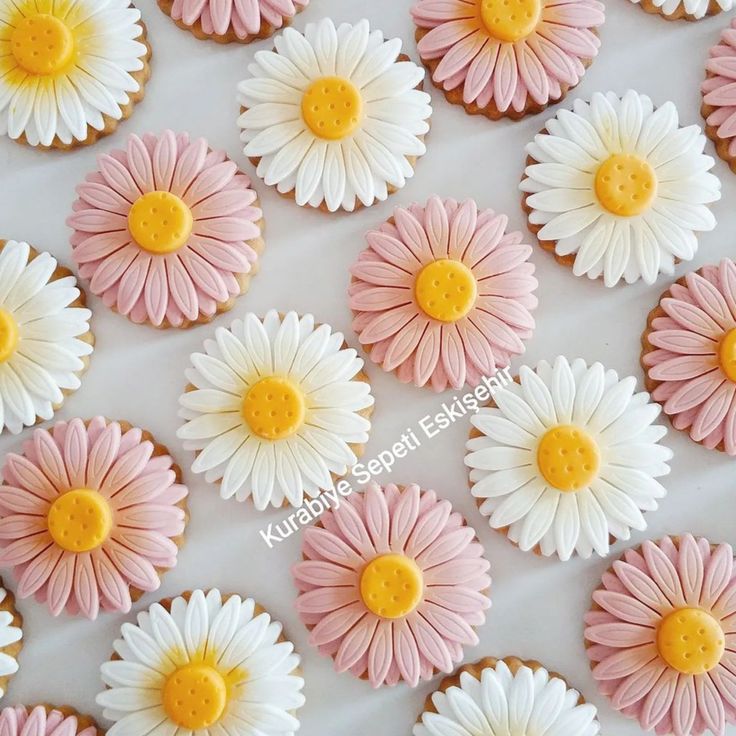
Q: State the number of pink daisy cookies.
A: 10